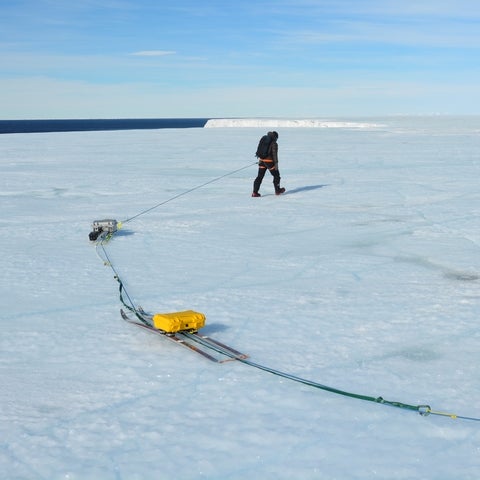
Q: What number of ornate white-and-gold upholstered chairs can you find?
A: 0